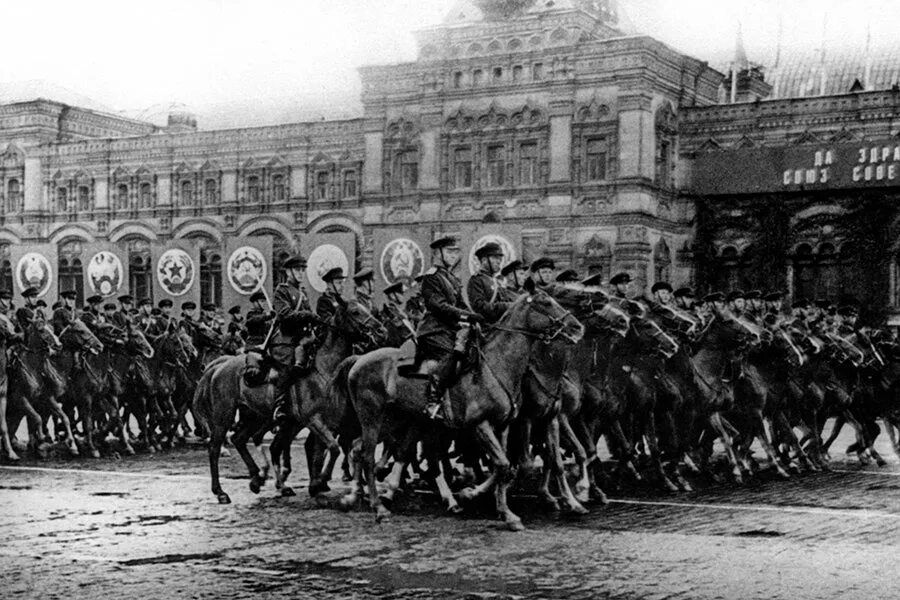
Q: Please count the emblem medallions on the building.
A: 7